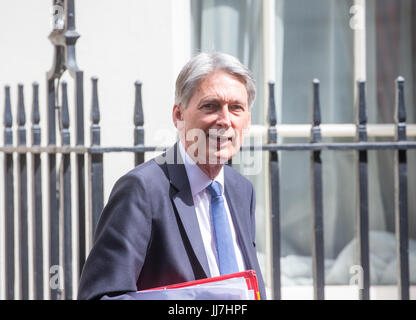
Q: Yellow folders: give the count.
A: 0